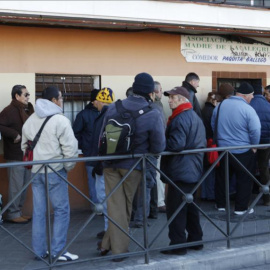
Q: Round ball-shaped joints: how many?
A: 3